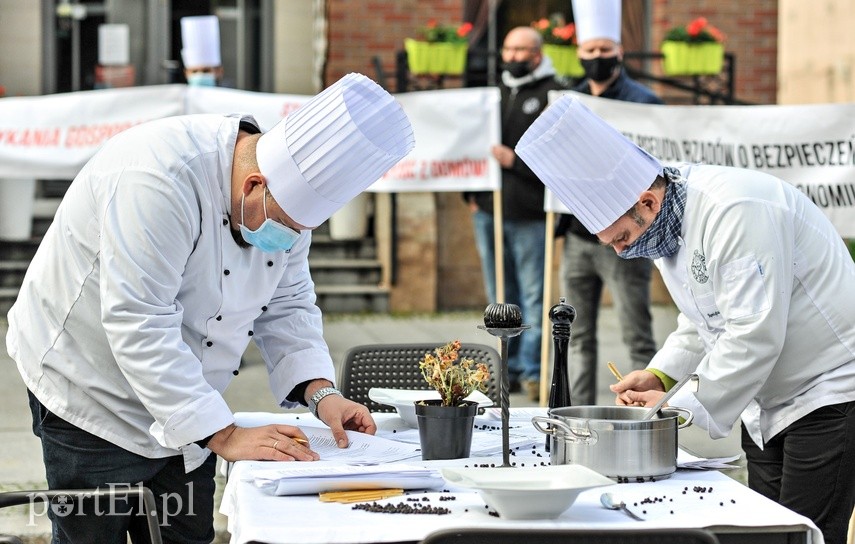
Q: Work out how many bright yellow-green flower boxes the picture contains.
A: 3